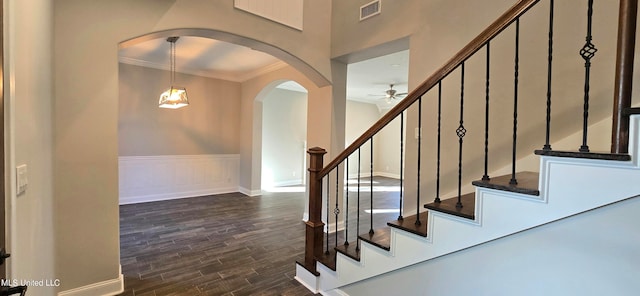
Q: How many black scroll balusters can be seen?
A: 3